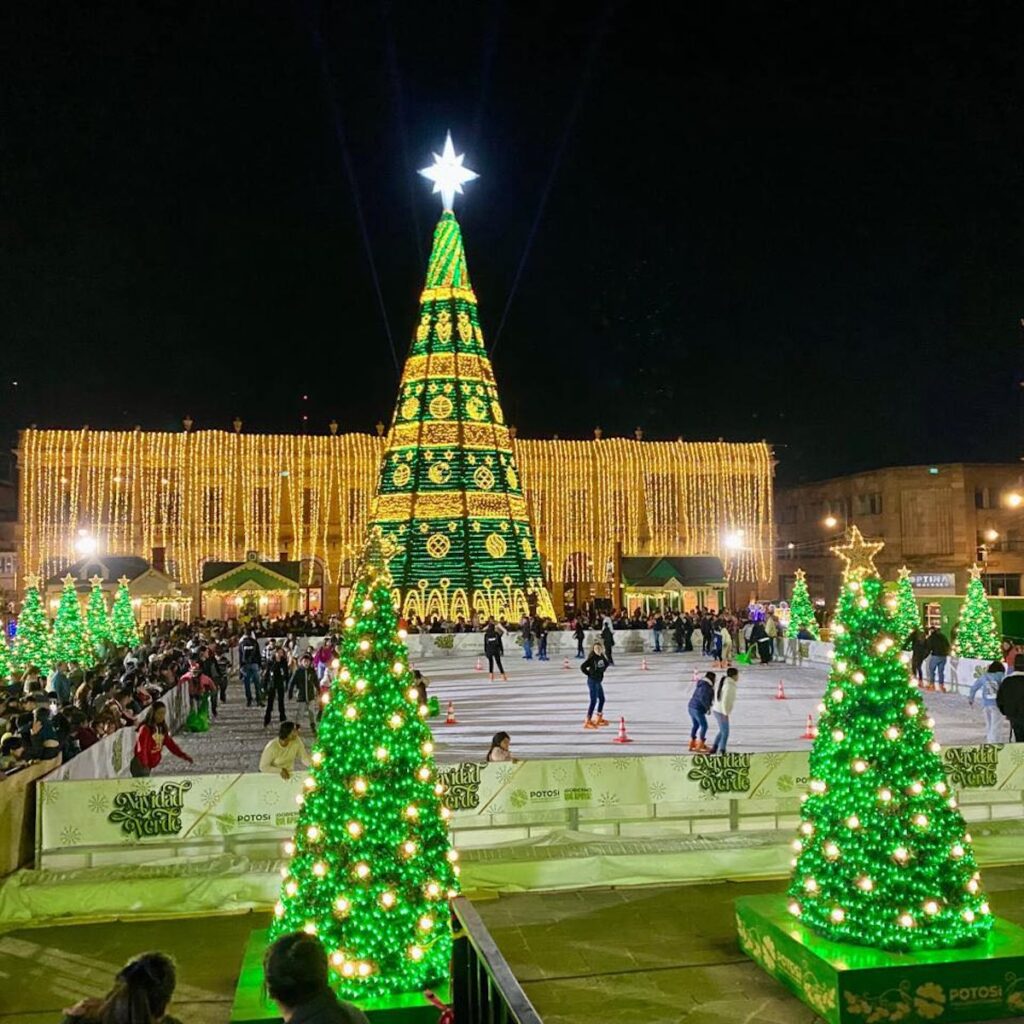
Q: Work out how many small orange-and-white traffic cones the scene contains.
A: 8